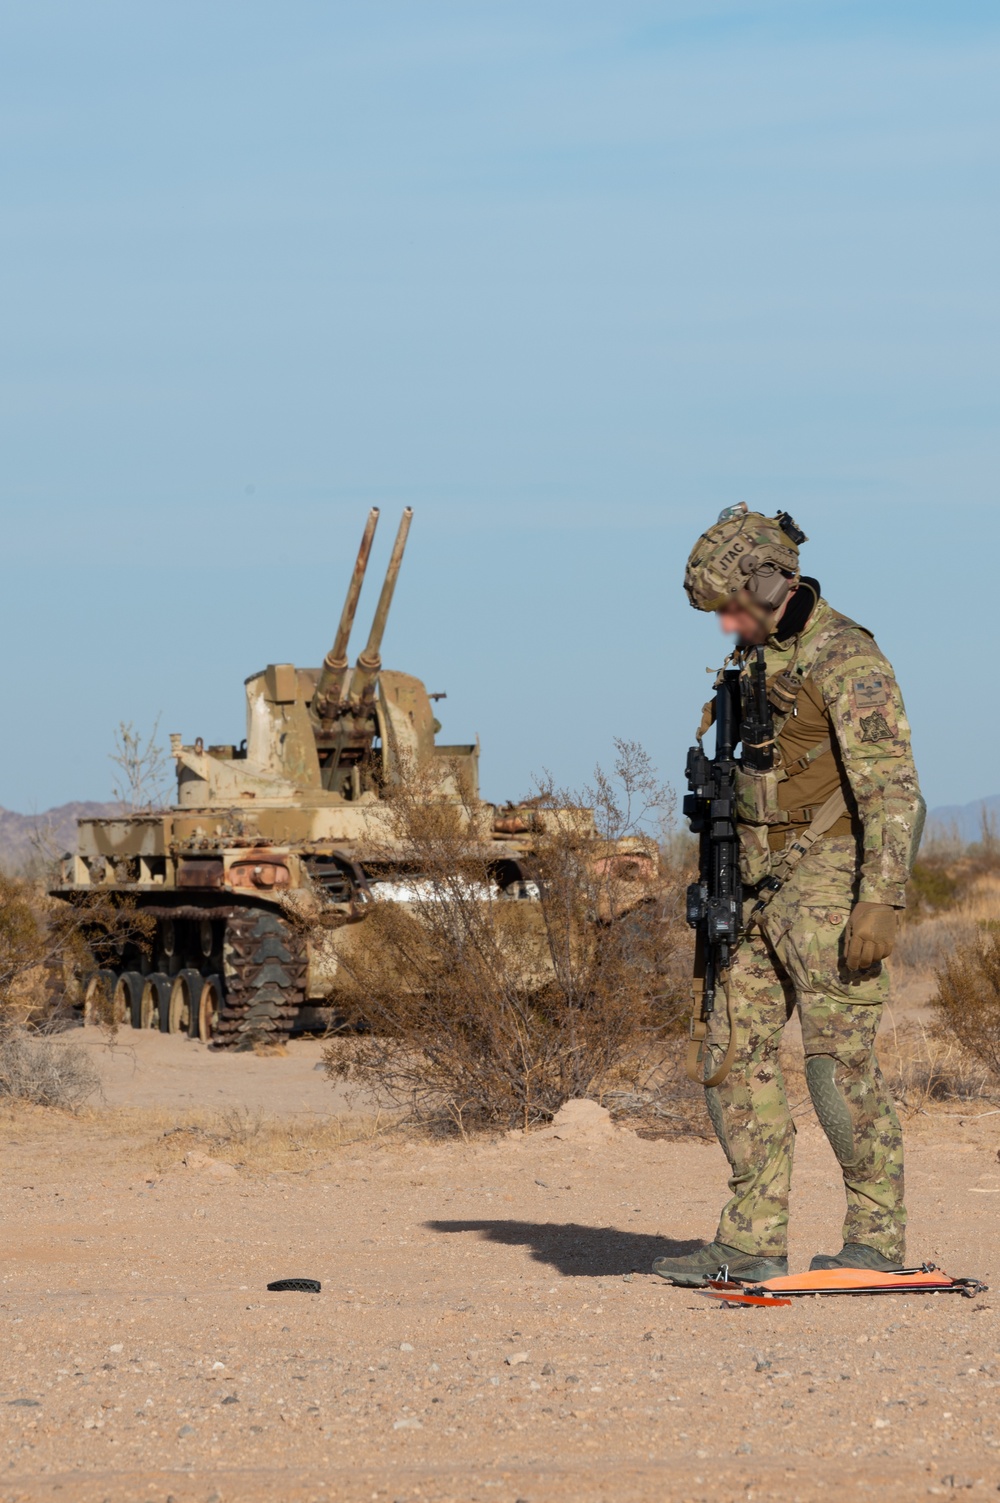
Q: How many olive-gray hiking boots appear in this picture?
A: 2